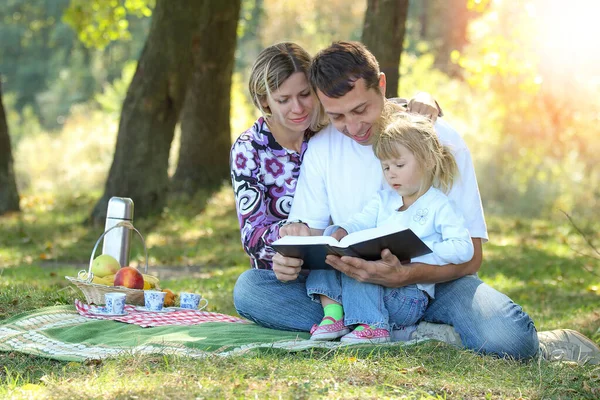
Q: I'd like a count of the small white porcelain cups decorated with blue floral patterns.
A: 3